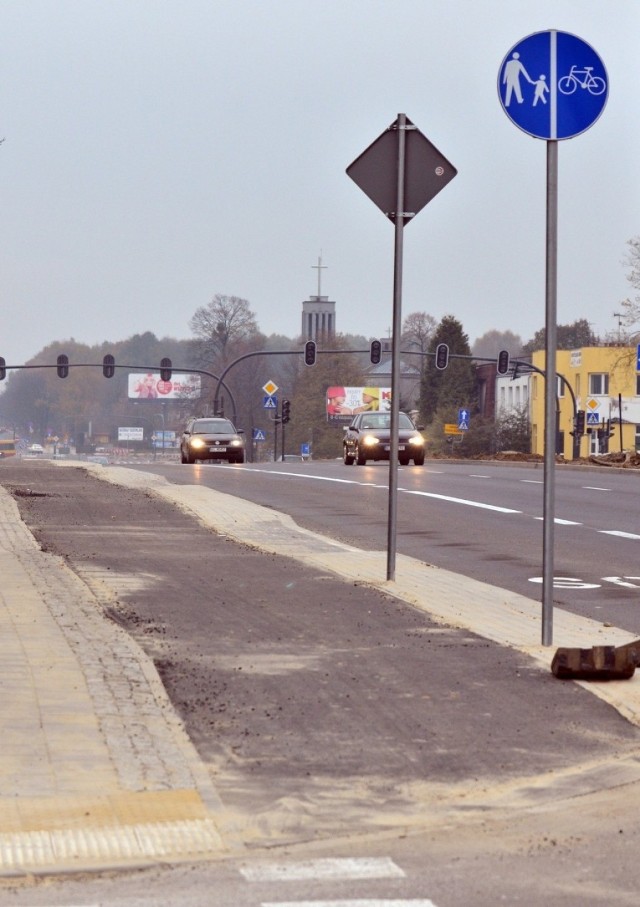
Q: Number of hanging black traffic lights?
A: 8